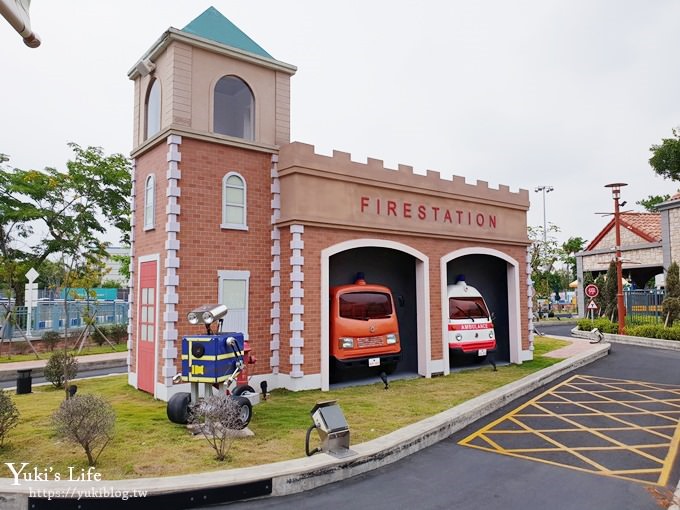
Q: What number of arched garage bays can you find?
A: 2